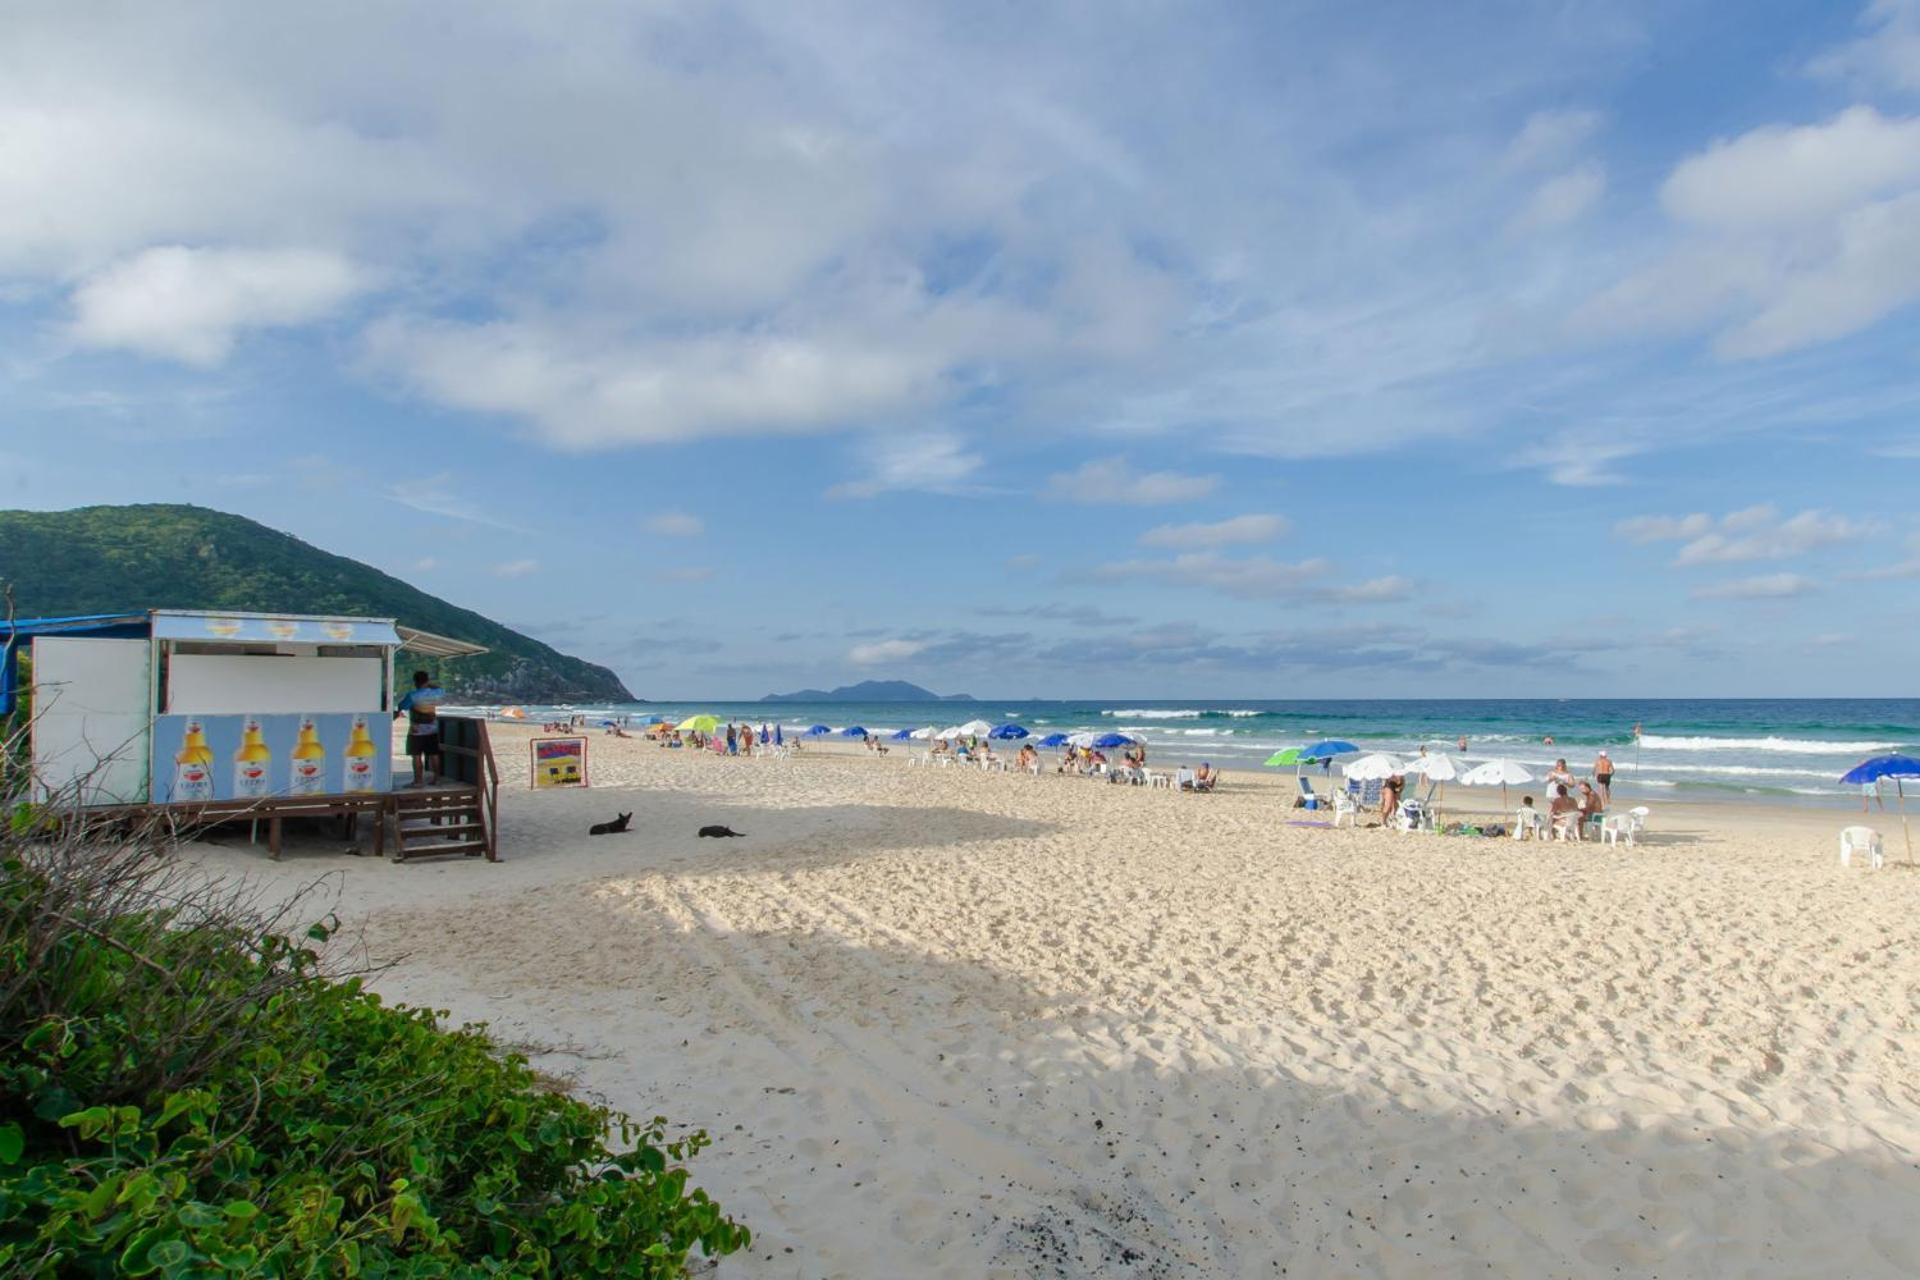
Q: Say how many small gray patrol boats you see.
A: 0